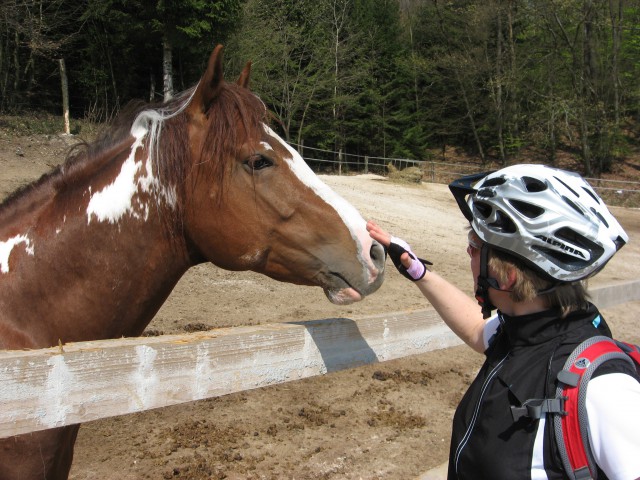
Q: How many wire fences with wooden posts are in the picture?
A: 1